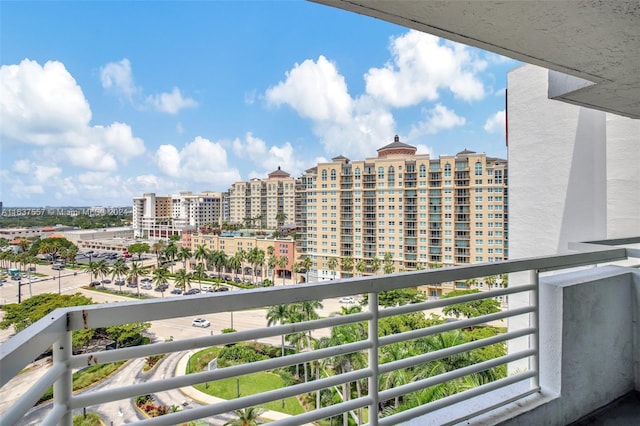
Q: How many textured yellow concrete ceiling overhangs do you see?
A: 0